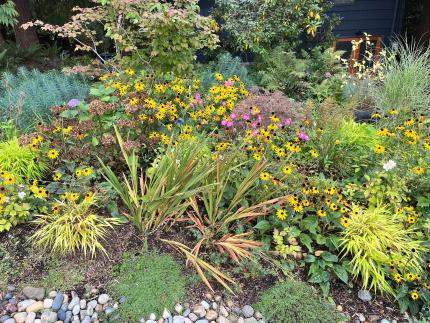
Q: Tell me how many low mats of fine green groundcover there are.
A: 2